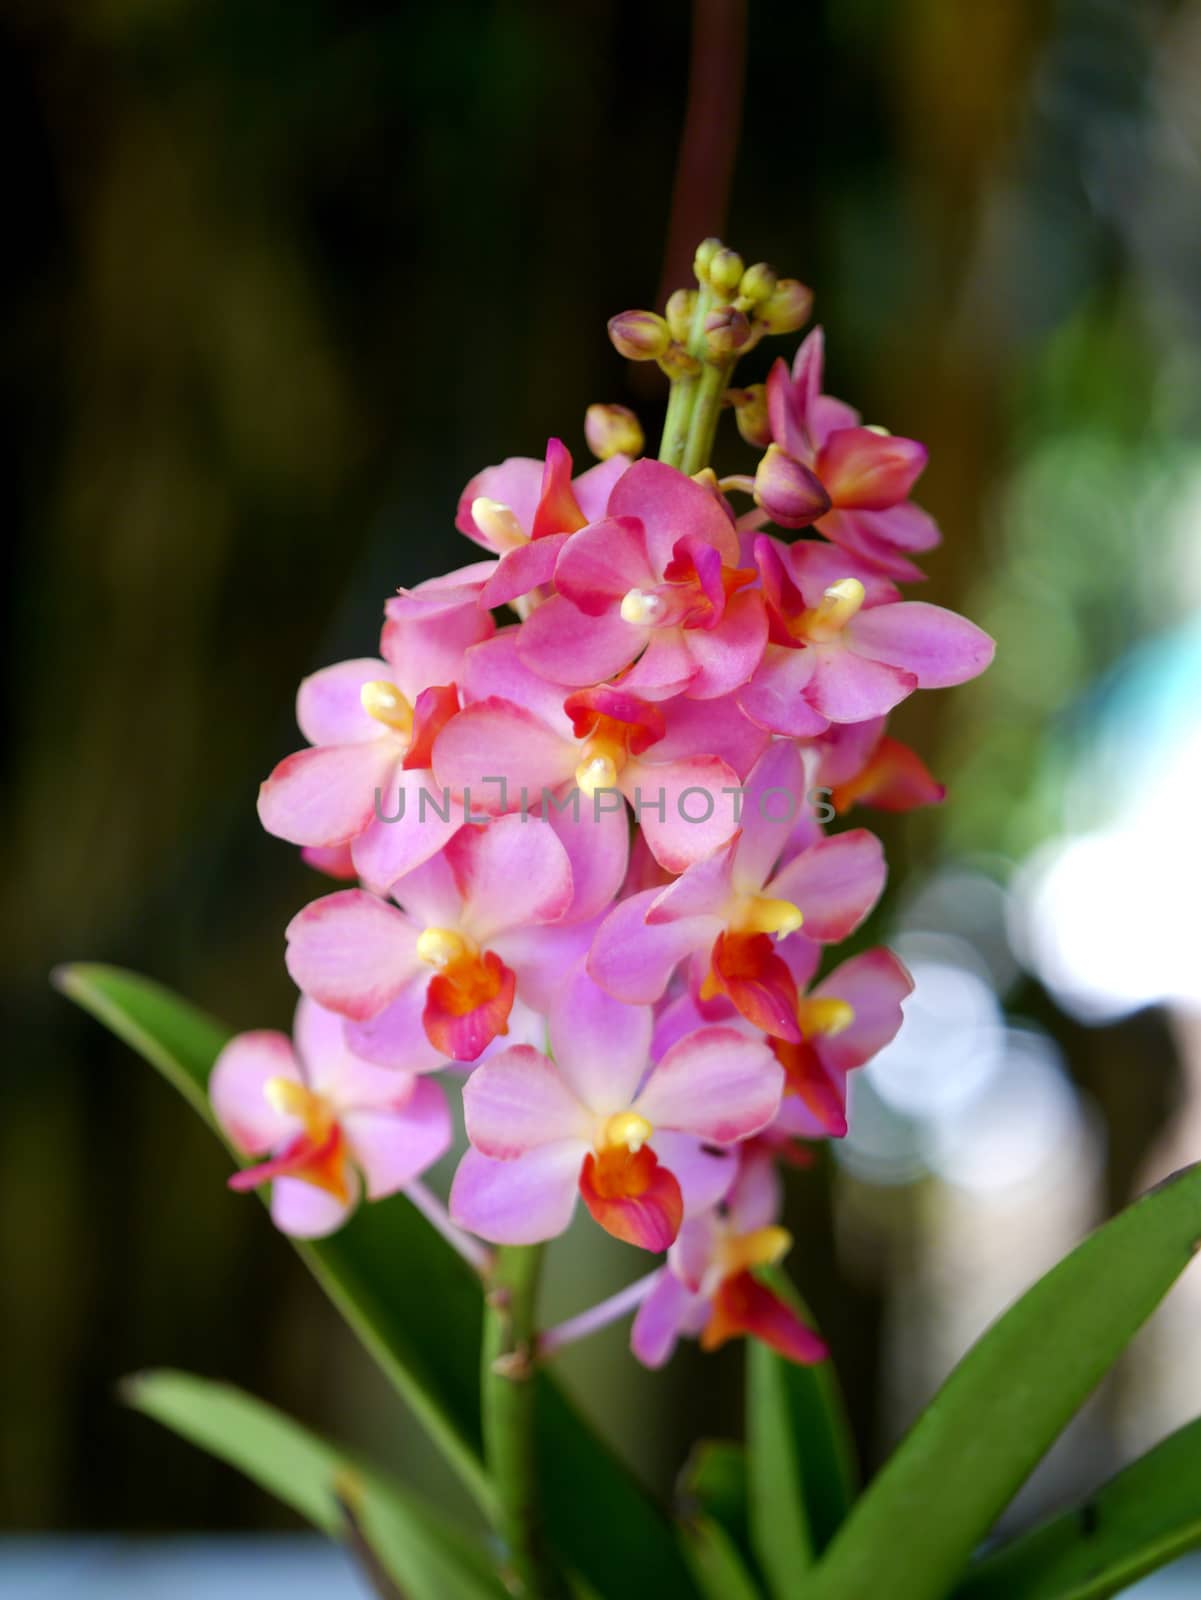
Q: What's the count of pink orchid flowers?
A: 13